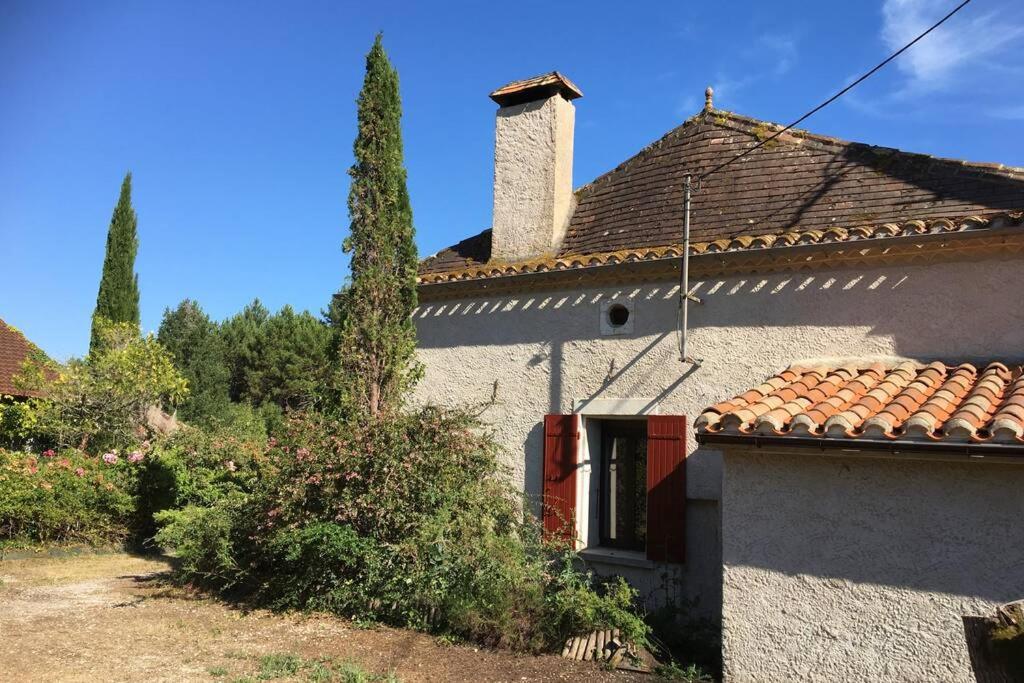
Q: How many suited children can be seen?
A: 0